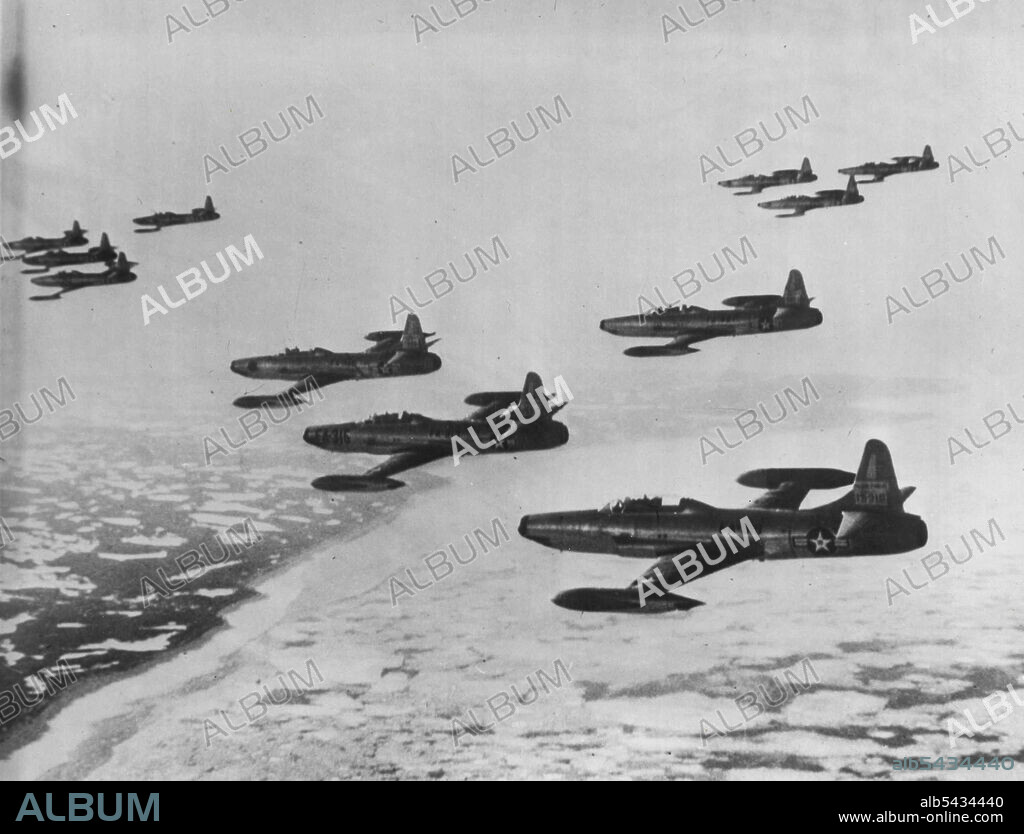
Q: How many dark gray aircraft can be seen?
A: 11